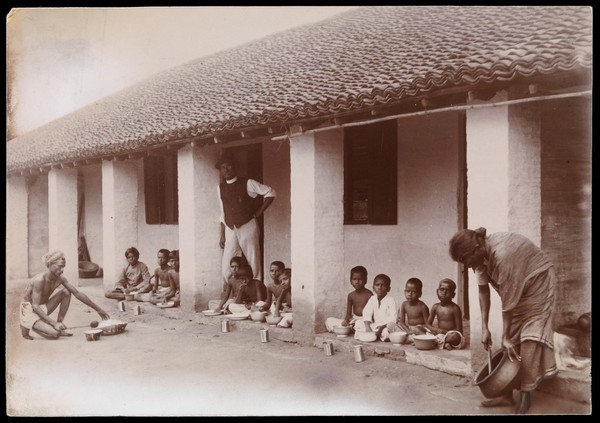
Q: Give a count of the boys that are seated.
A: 11